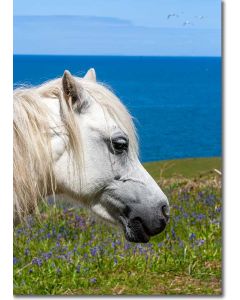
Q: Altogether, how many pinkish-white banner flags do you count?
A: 0